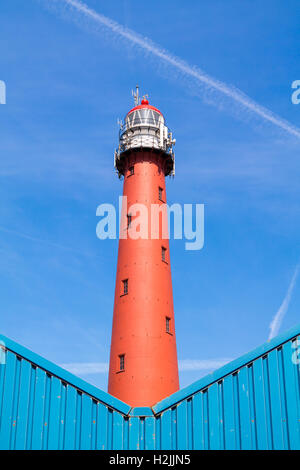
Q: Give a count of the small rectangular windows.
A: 7